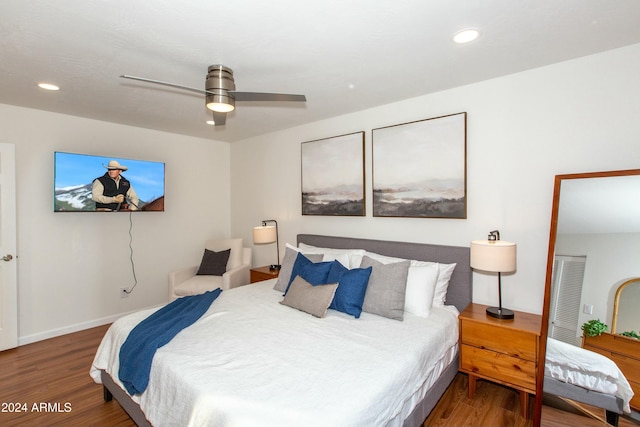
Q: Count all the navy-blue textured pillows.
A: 2